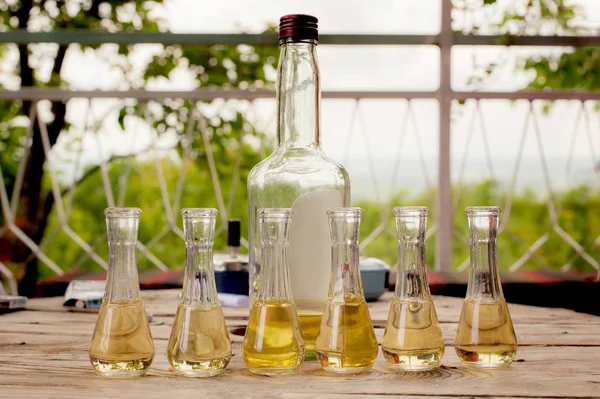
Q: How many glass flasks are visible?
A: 6